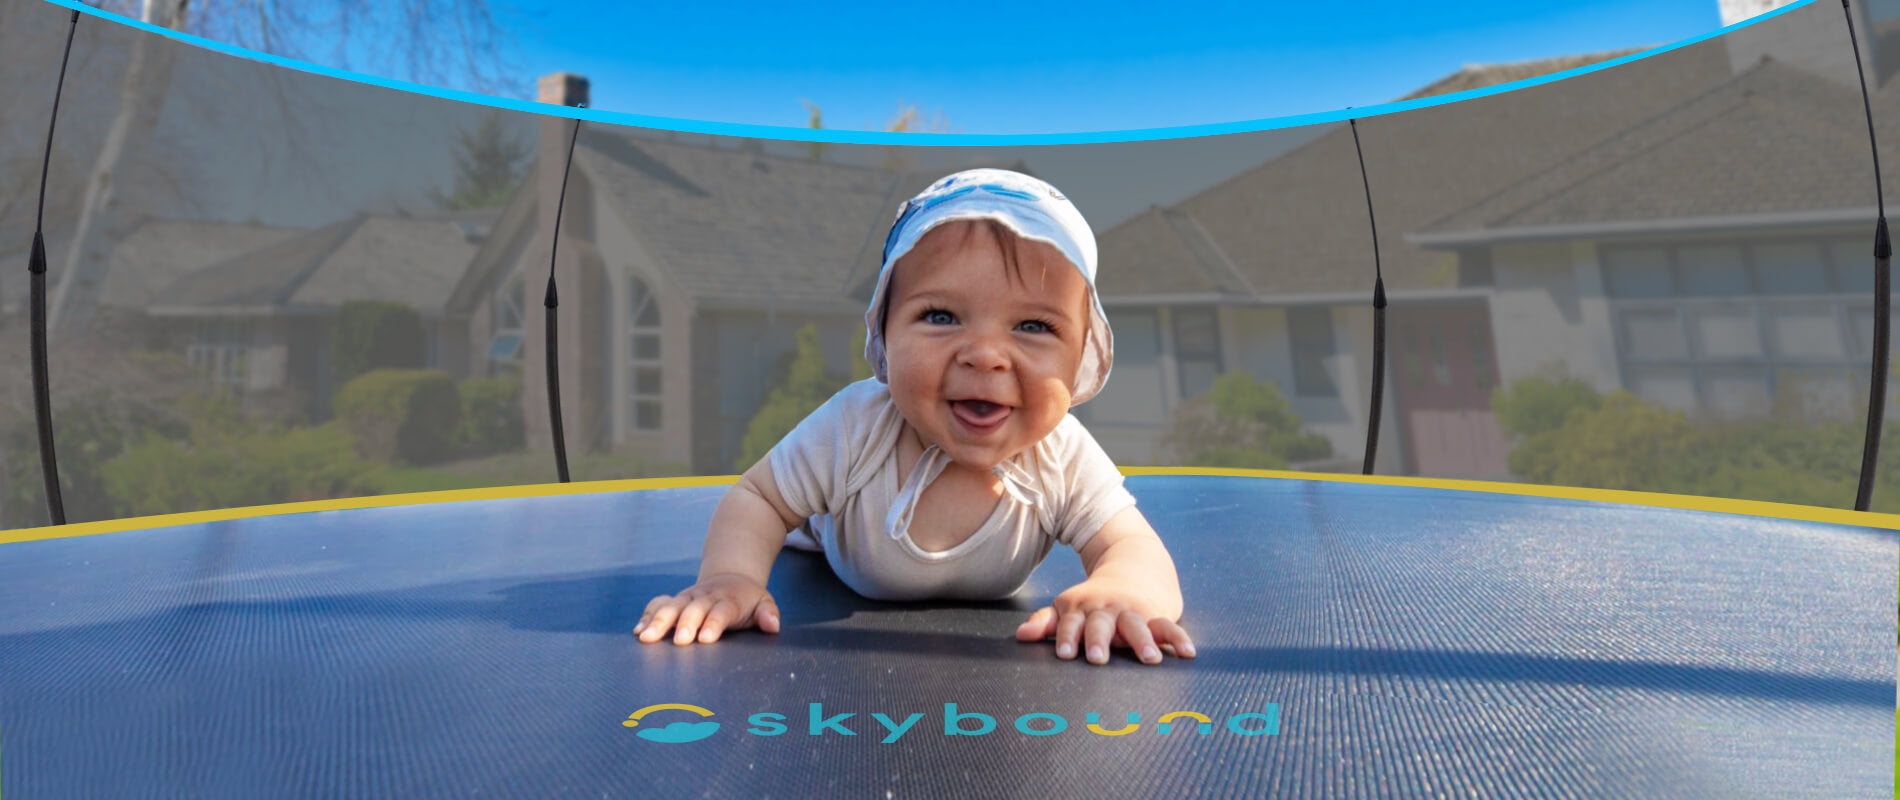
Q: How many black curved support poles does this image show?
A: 4